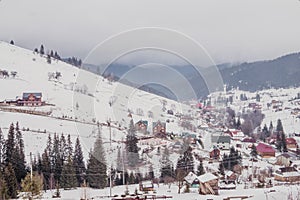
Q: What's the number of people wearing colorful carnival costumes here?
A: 0